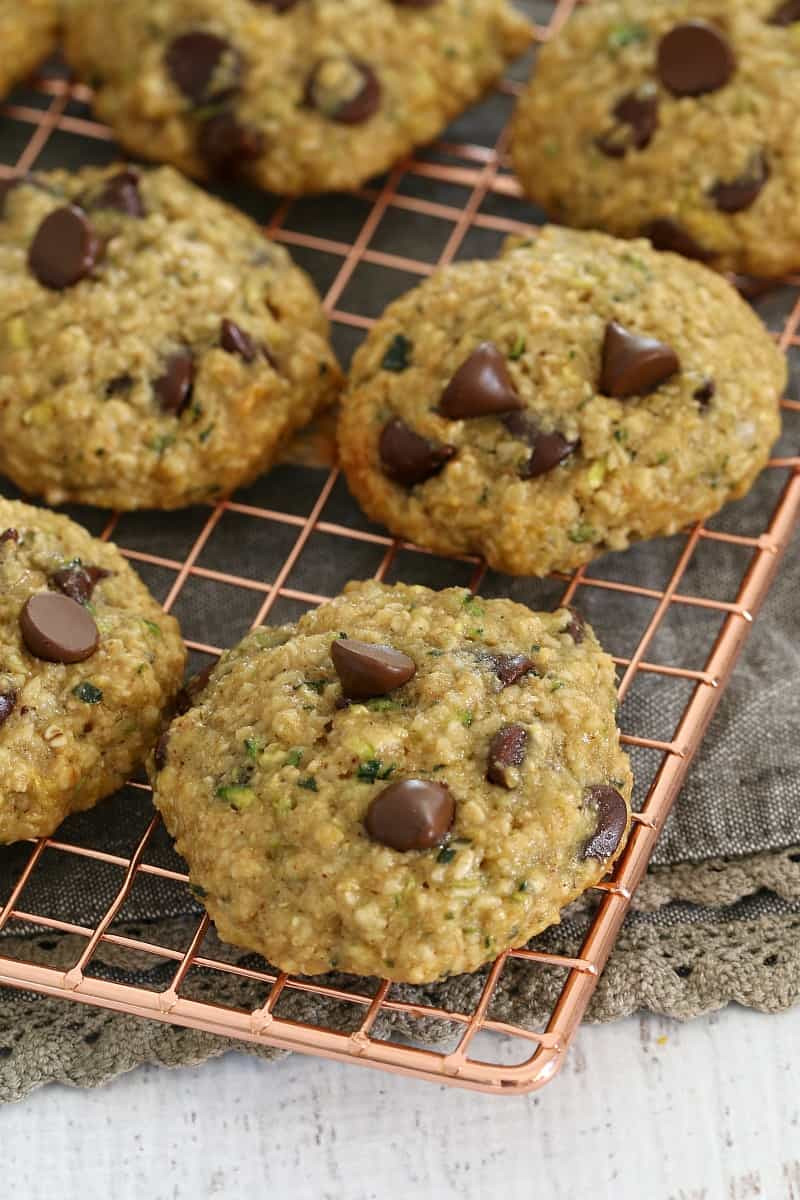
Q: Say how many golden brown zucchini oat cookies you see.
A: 7